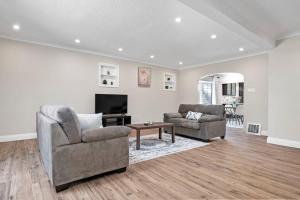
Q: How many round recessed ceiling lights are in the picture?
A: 8